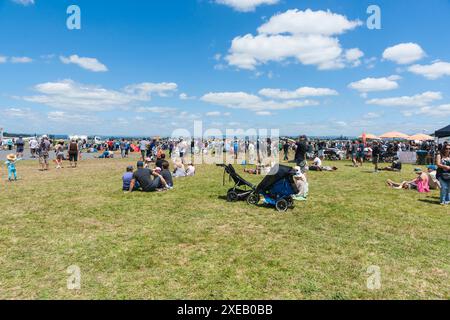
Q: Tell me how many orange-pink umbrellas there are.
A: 3